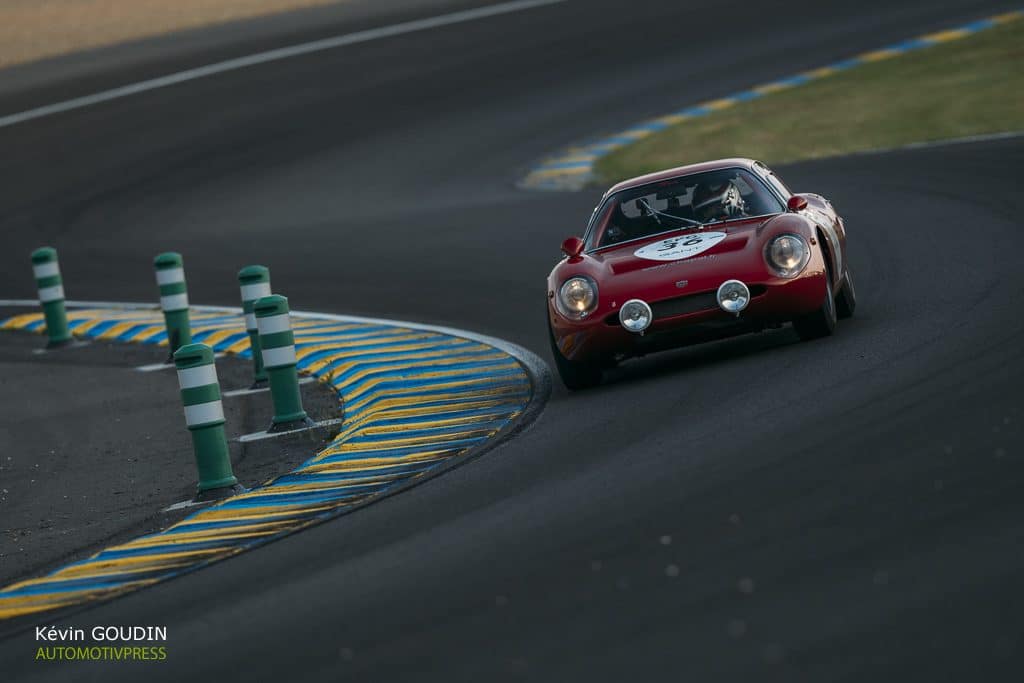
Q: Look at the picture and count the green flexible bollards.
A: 5